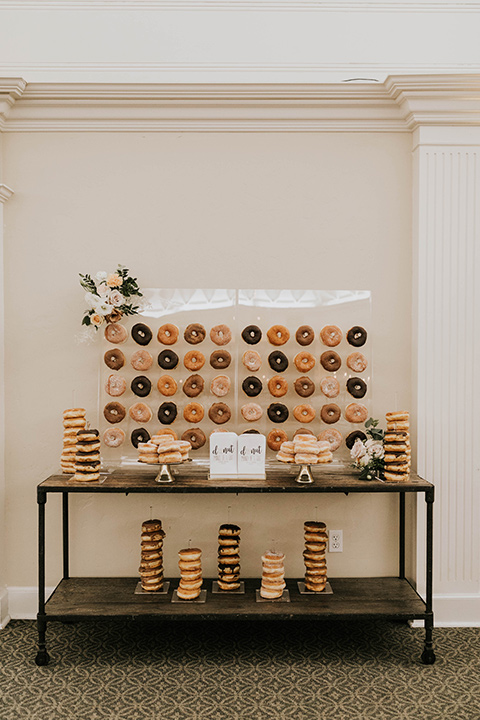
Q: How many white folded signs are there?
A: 2